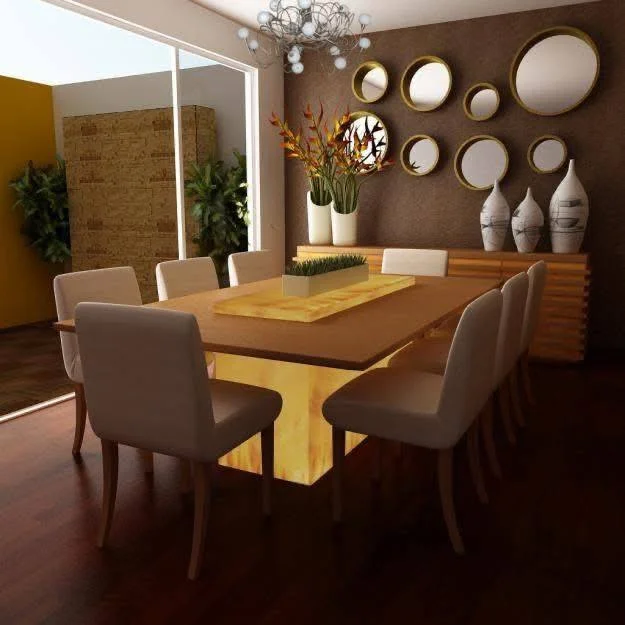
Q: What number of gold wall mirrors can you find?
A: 8